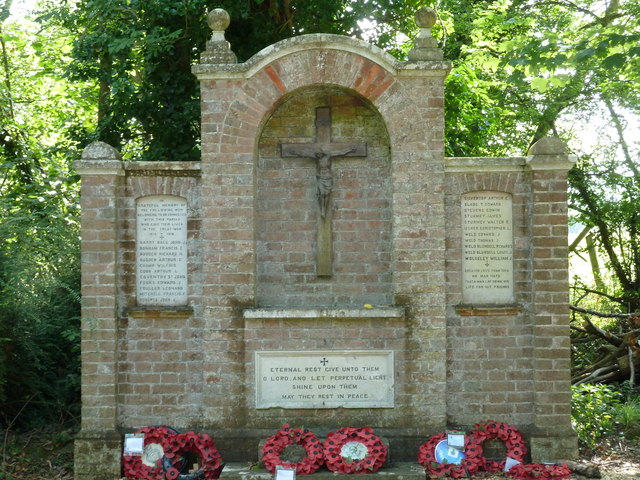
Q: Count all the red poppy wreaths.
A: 7